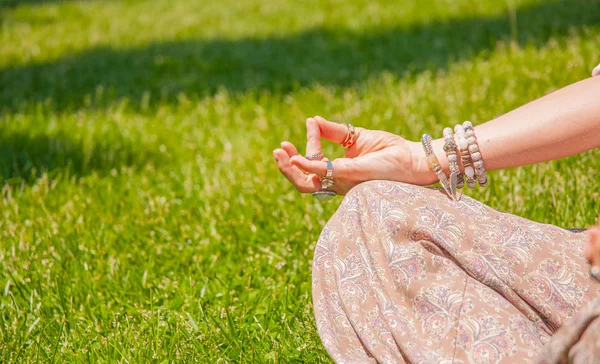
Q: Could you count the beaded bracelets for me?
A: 4